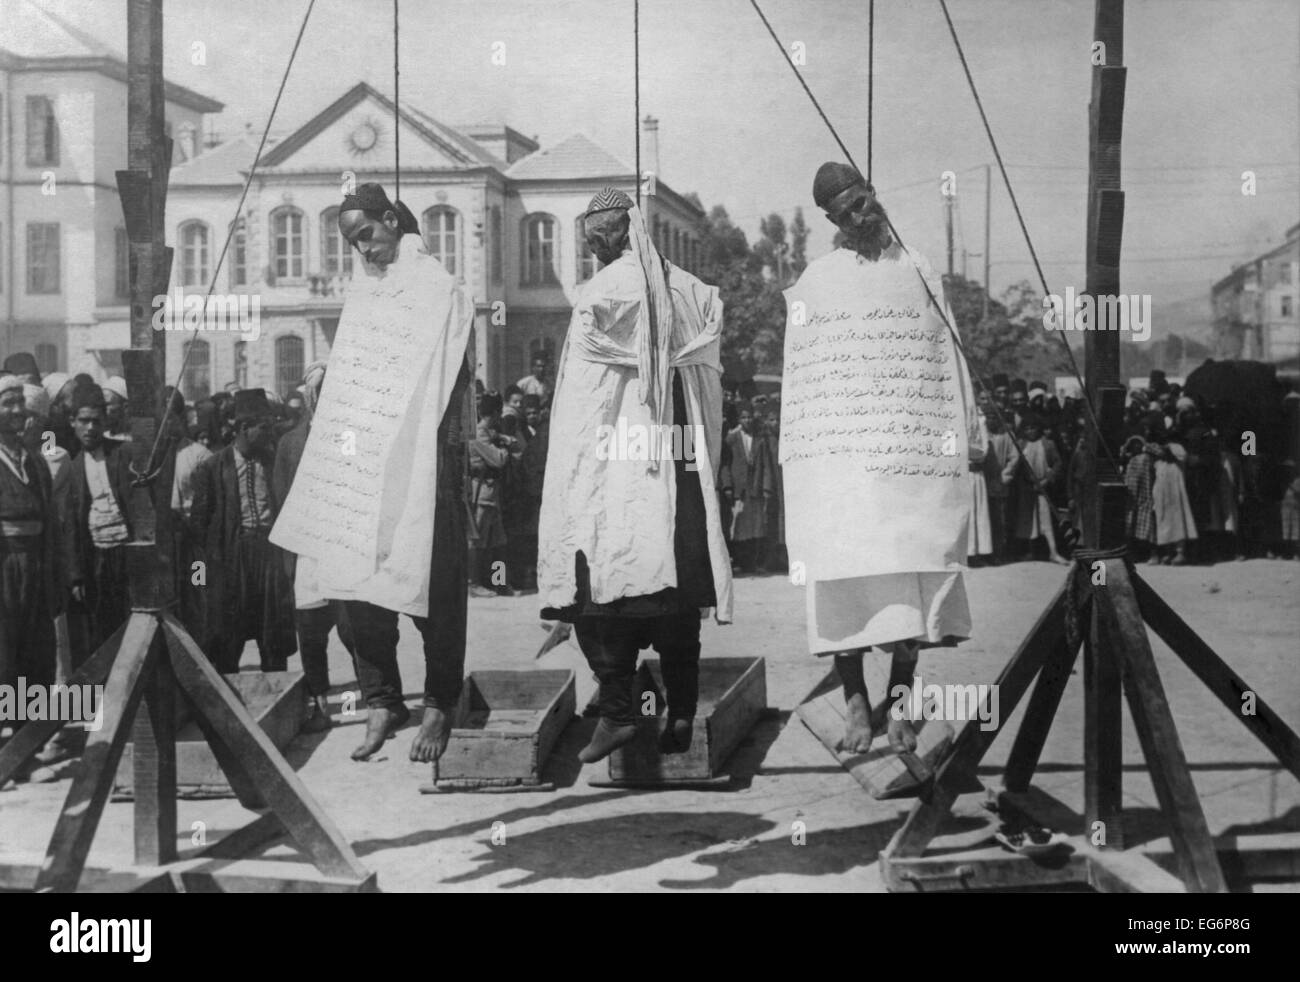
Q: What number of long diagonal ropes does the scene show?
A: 3